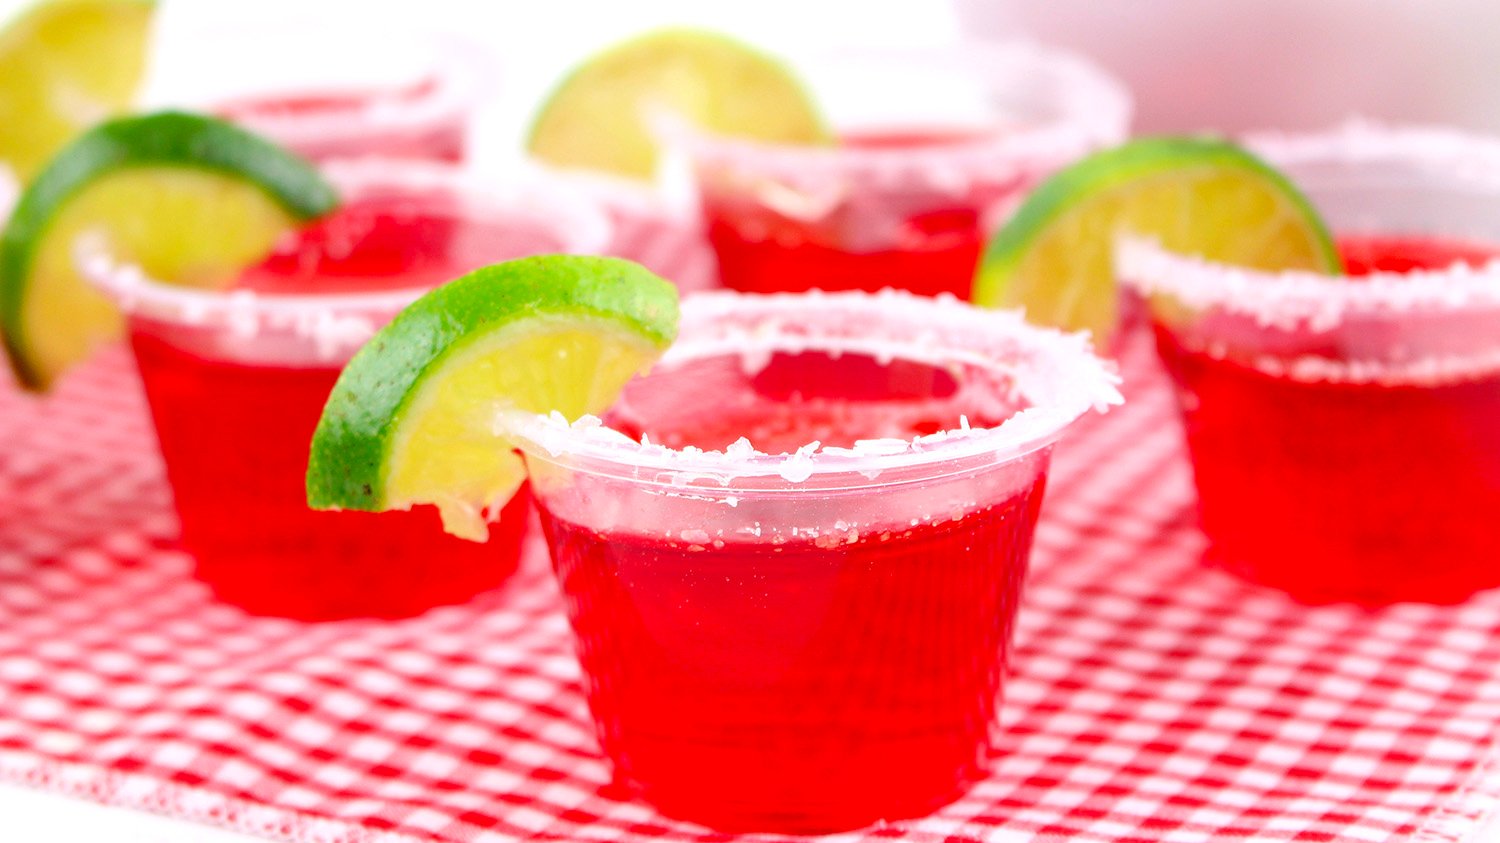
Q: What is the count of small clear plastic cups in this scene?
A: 5